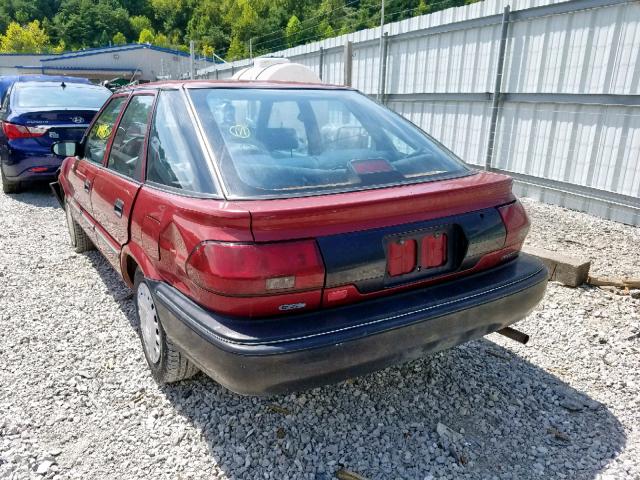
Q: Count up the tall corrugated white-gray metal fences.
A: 1